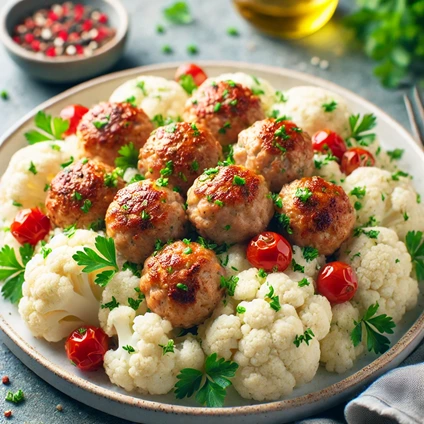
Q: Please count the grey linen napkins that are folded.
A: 1